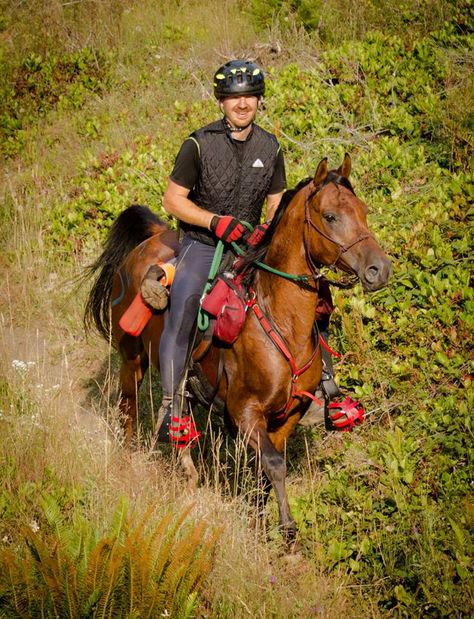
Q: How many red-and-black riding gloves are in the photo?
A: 2